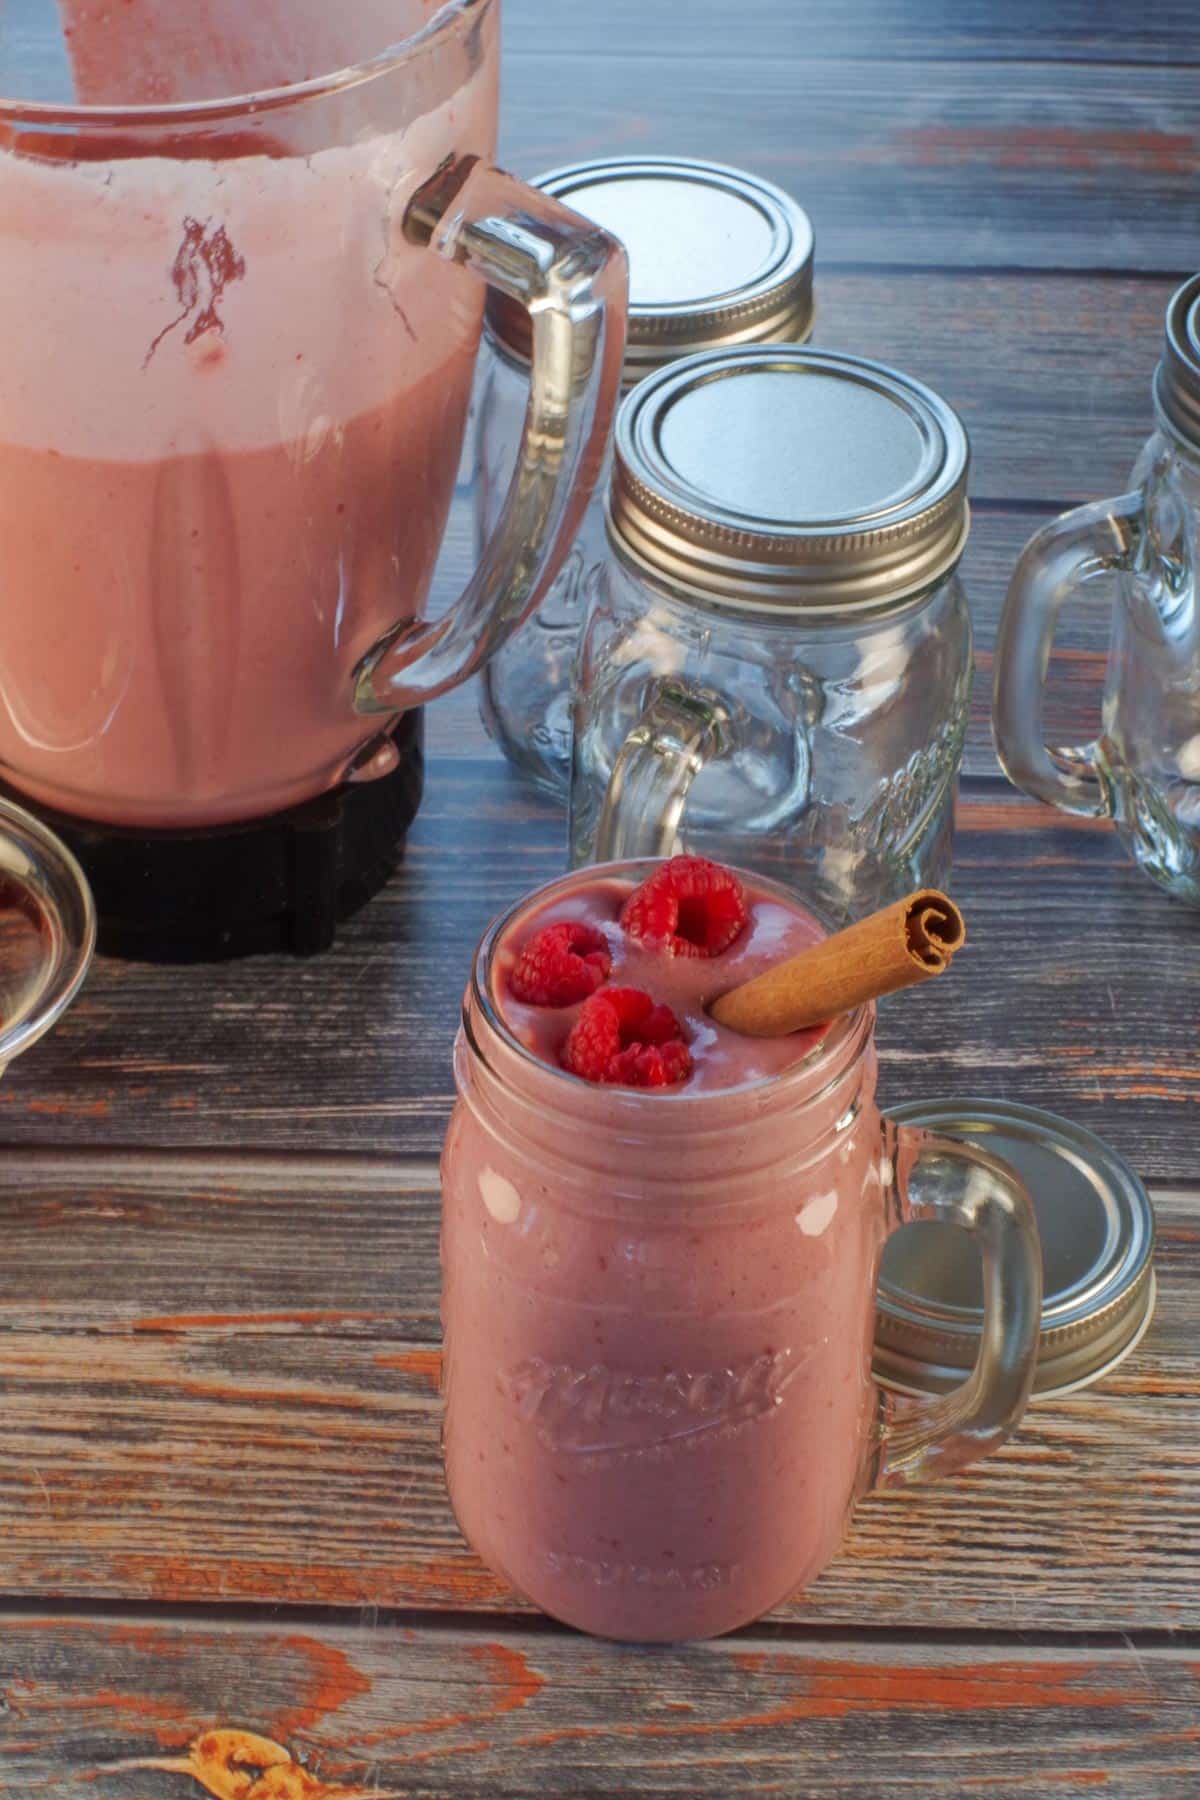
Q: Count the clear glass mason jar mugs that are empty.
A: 3